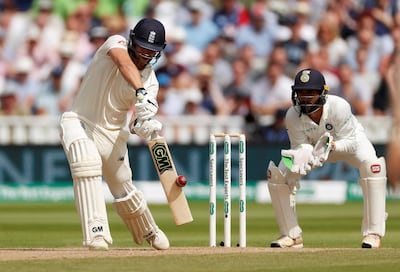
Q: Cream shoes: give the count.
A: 4